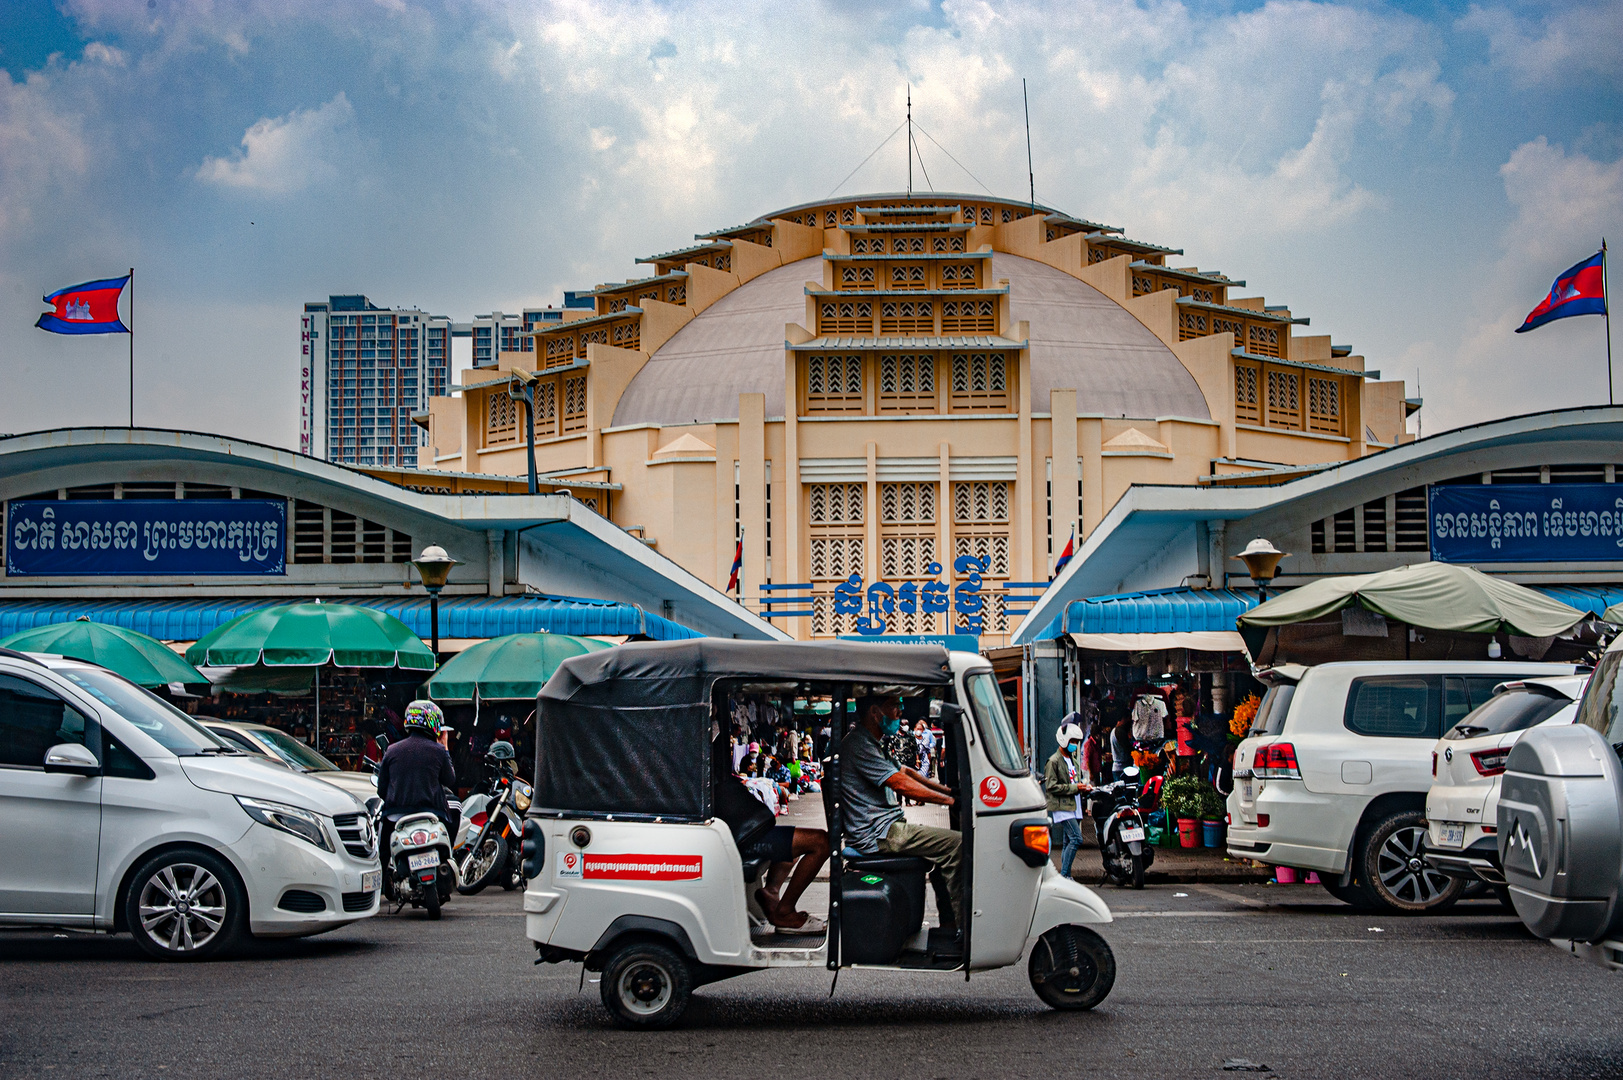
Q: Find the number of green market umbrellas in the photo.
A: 3